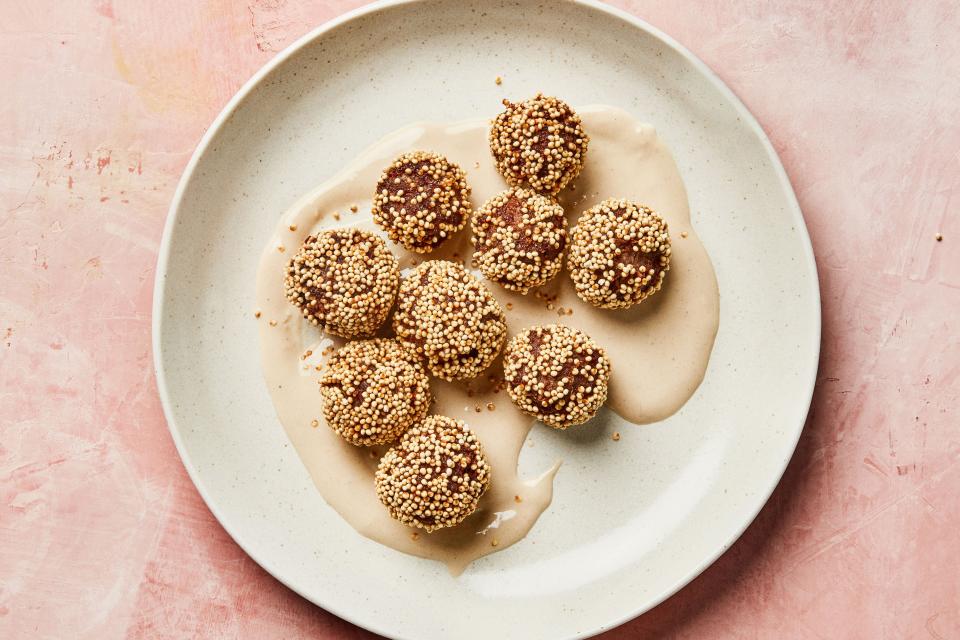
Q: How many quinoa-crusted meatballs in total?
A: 9